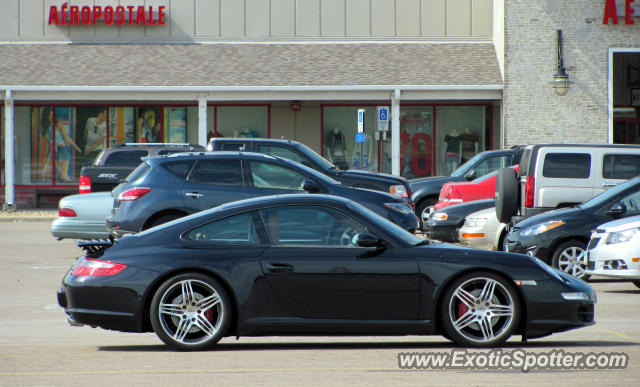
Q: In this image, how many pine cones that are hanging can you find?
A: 0